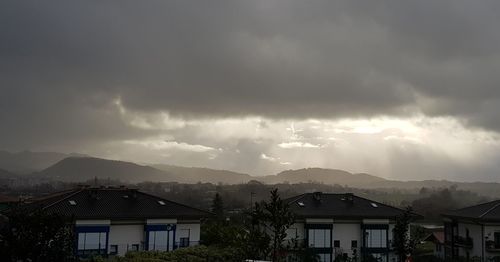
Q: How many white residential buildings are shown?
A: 3